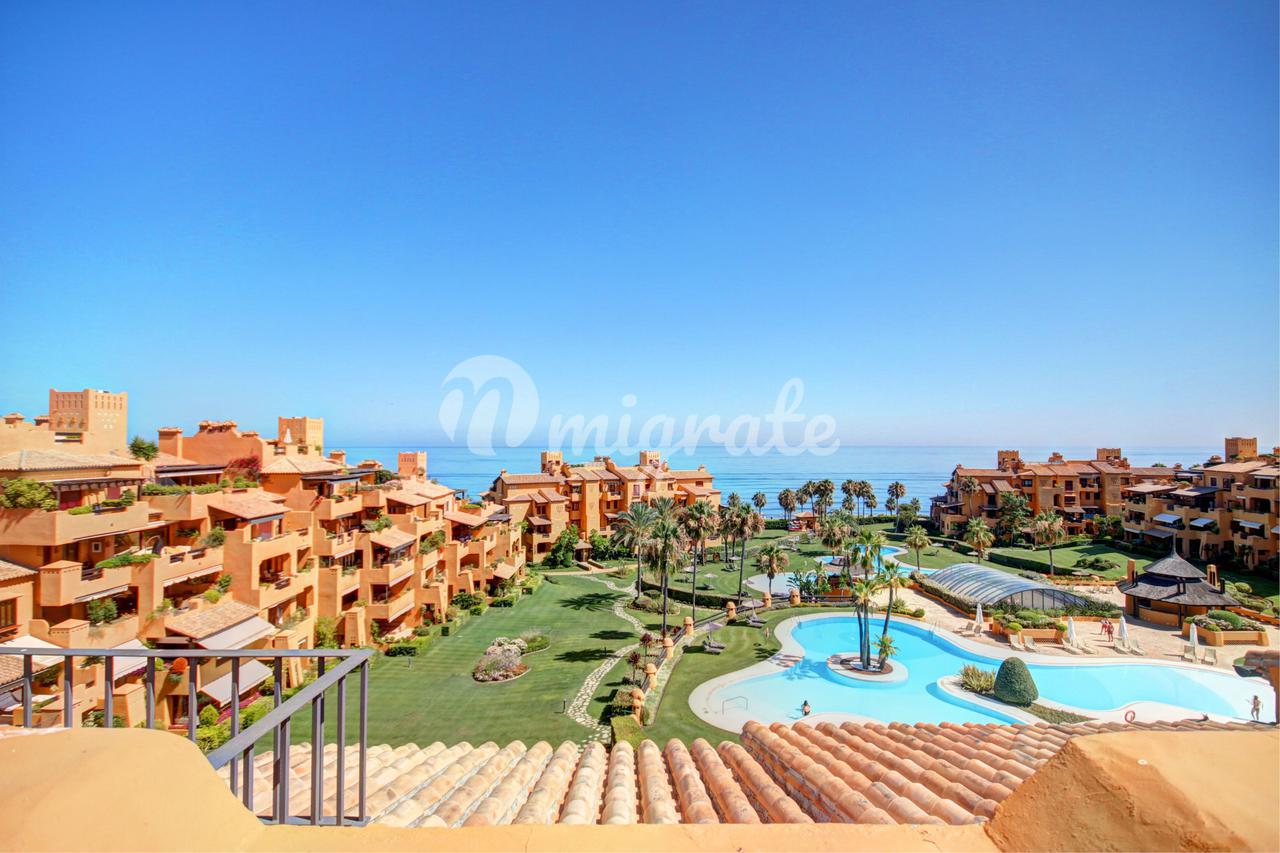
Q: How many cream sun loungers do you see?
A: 10